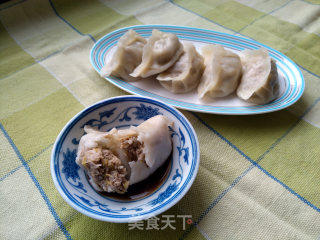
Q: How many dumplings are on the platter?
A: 5